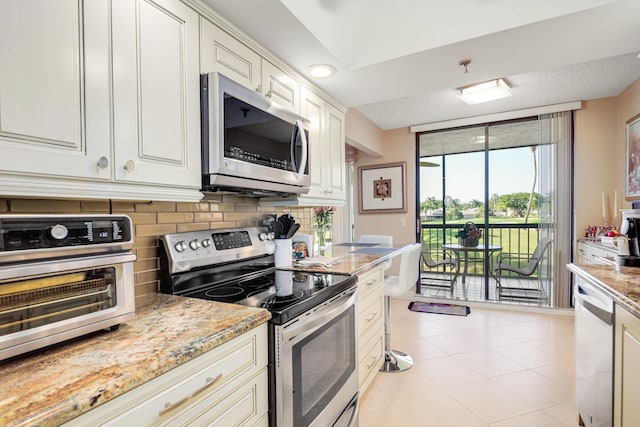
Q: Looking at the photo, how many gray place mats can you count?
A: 2